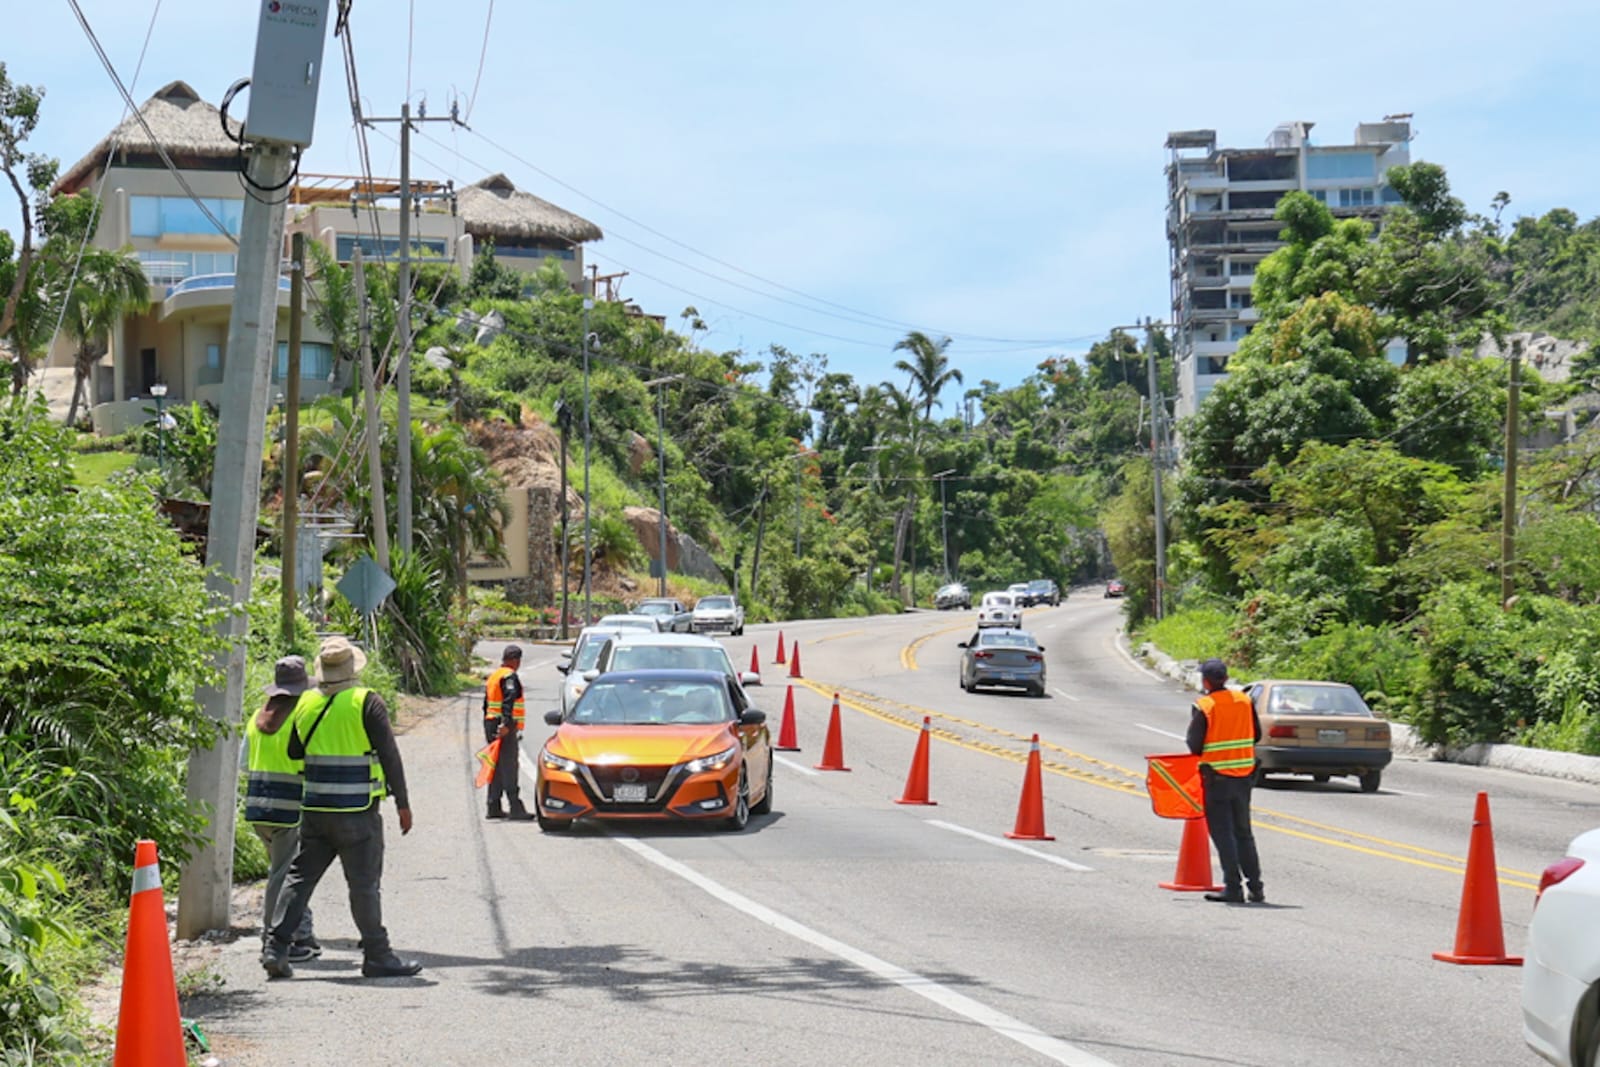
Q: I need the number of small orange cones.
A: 10